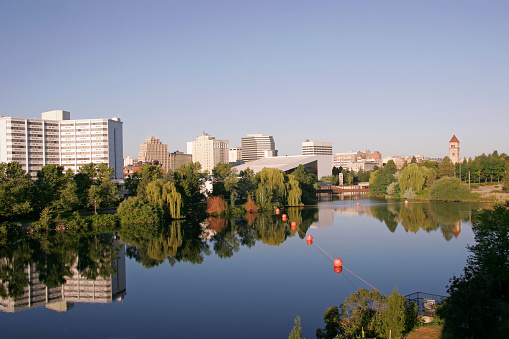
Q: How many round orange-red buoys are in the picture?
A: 7